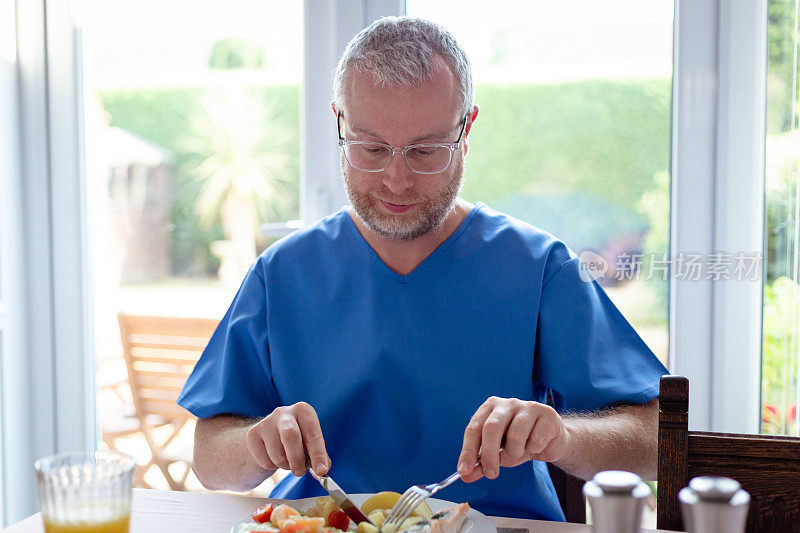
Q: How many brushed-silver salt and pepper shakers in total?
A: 2